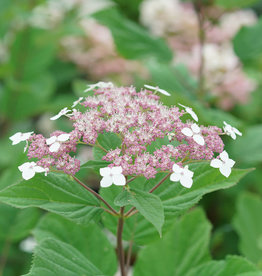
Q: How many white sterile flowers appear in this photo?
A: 13